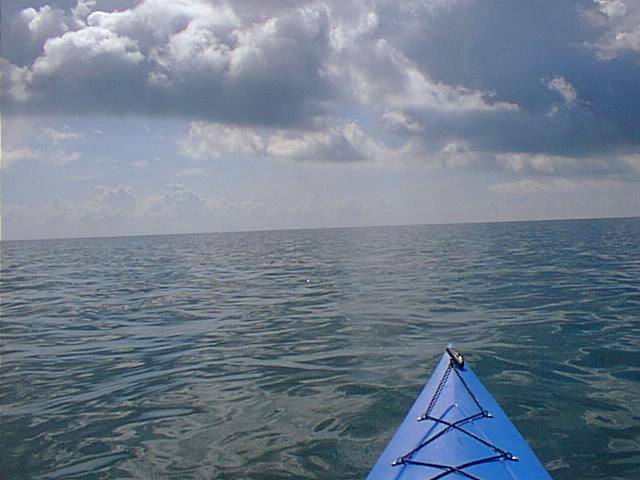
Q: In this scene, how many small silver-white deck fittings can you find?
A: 4